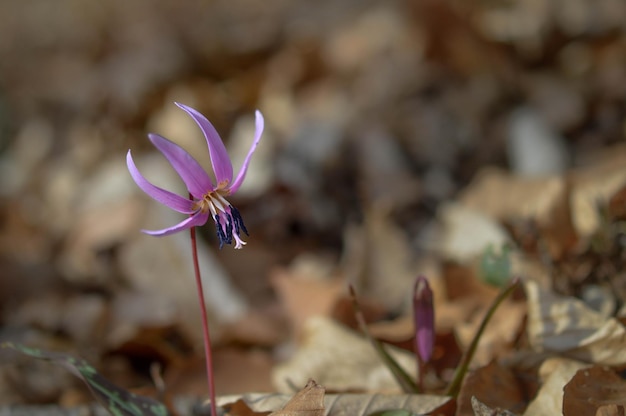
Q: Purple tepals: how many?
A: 5